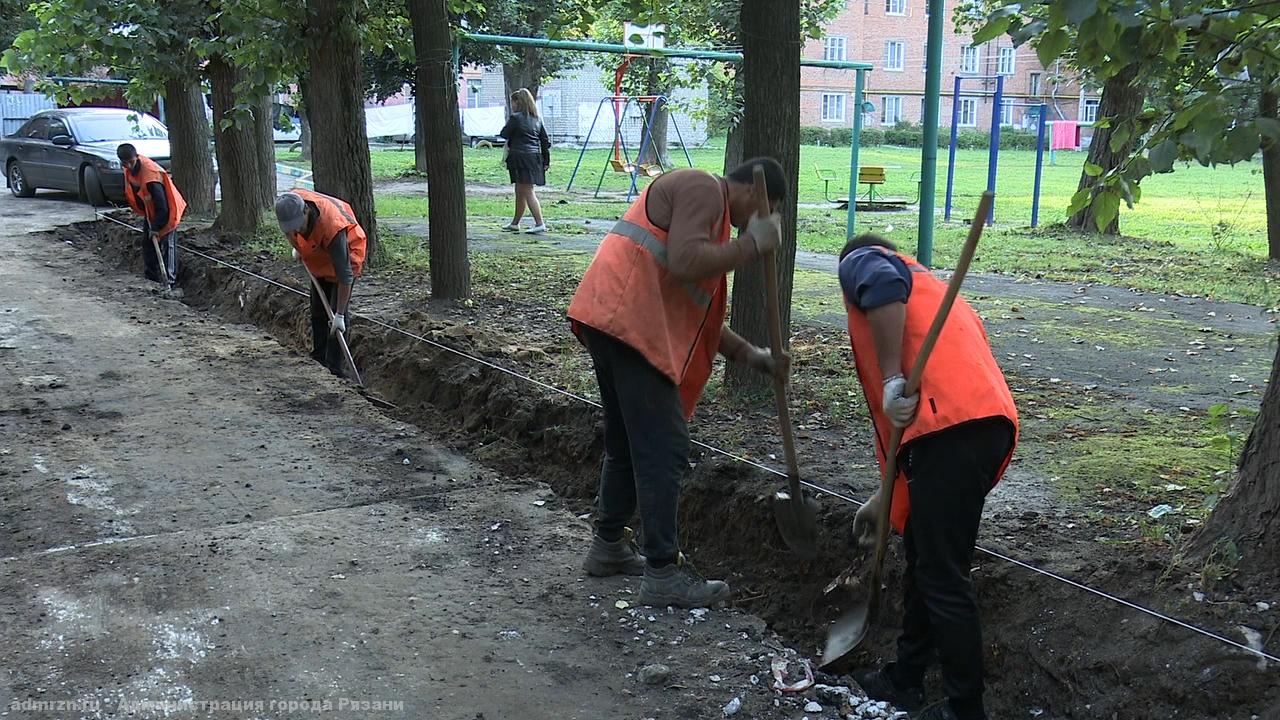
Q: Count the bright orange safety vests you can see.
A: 4